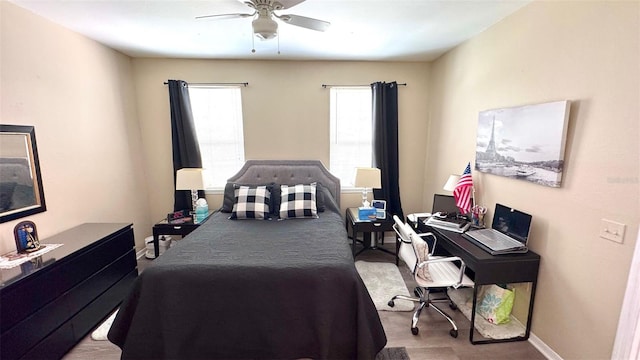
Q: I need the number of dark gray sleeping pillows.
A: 2